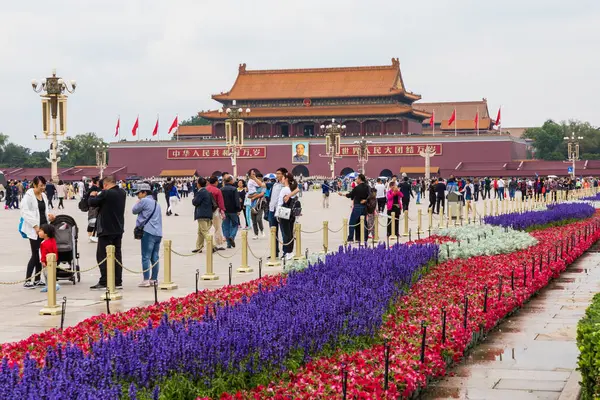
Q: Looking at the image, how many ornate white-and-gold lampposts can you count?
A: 6